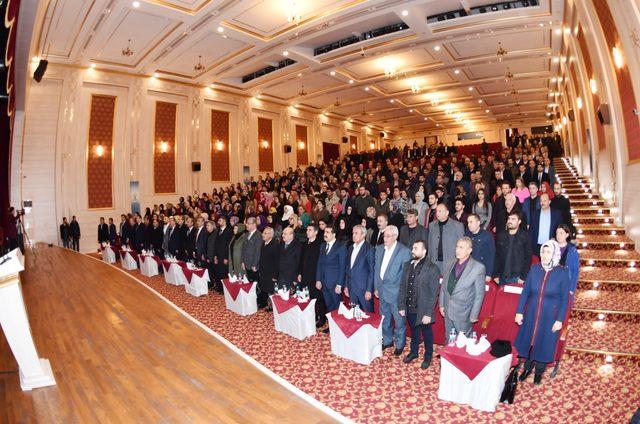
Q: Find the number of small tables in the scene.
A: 9